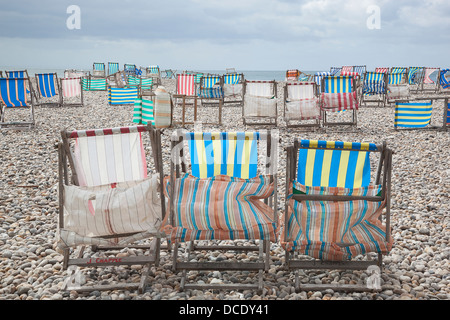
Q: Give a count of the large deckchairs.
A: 3